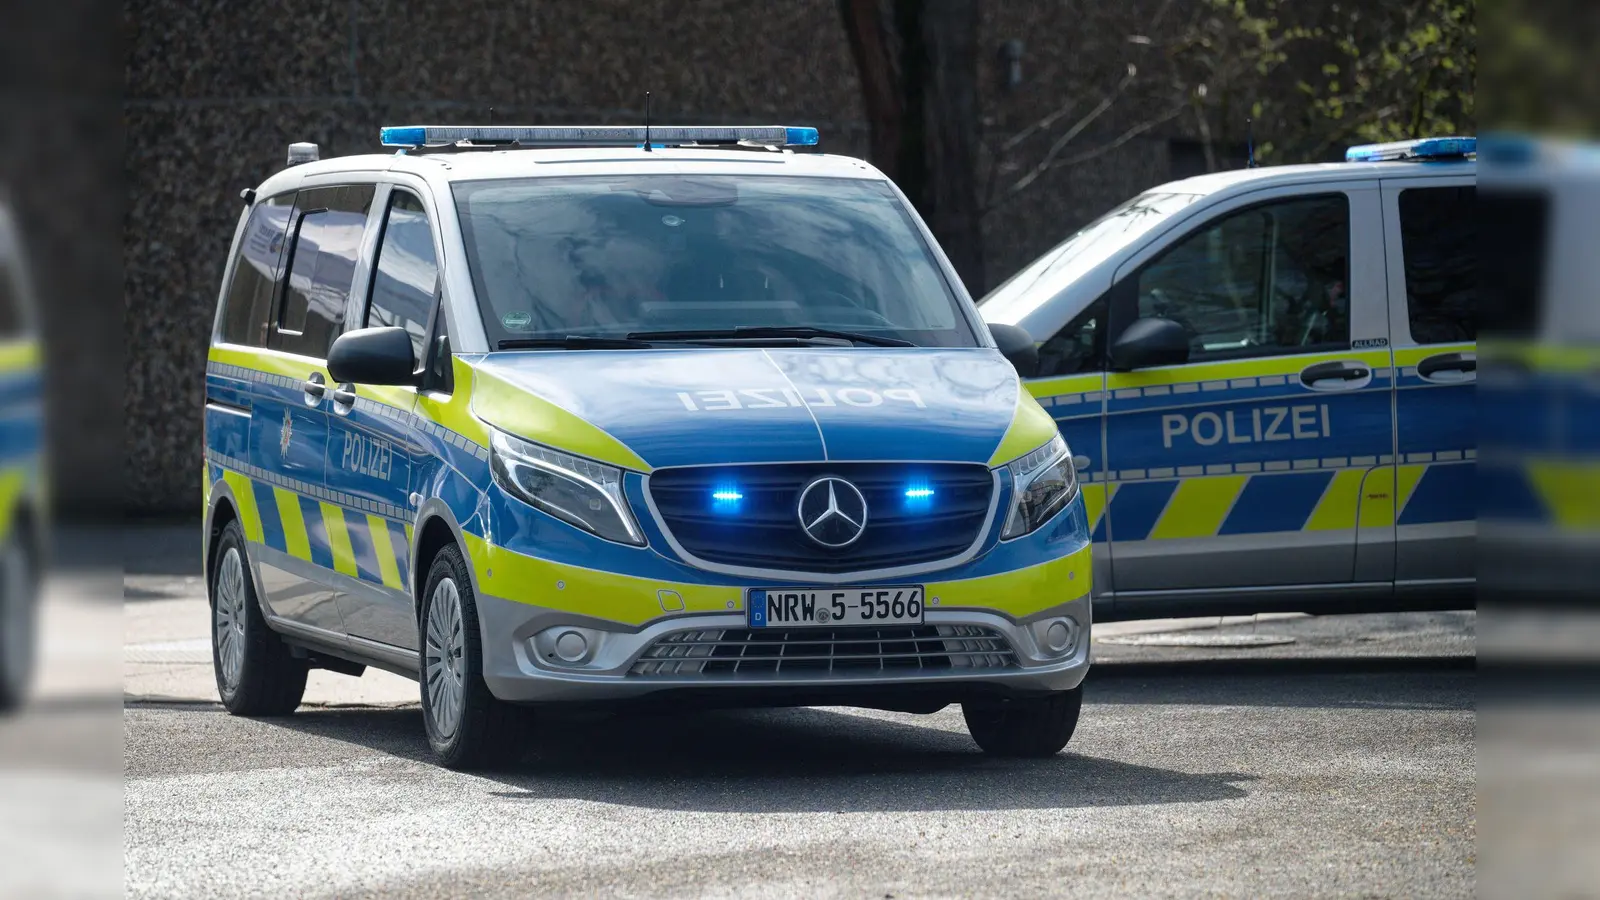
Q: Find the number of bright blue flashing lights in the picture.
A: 2